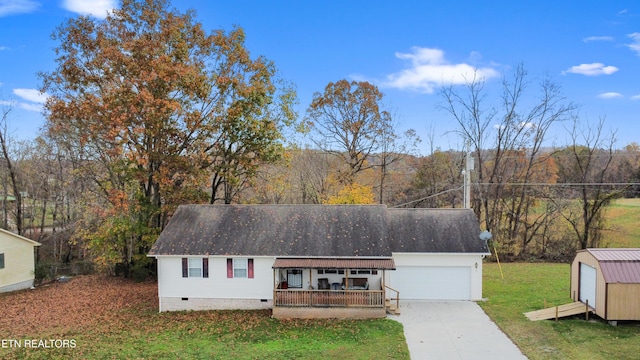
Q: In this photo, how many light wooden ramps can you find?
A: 1